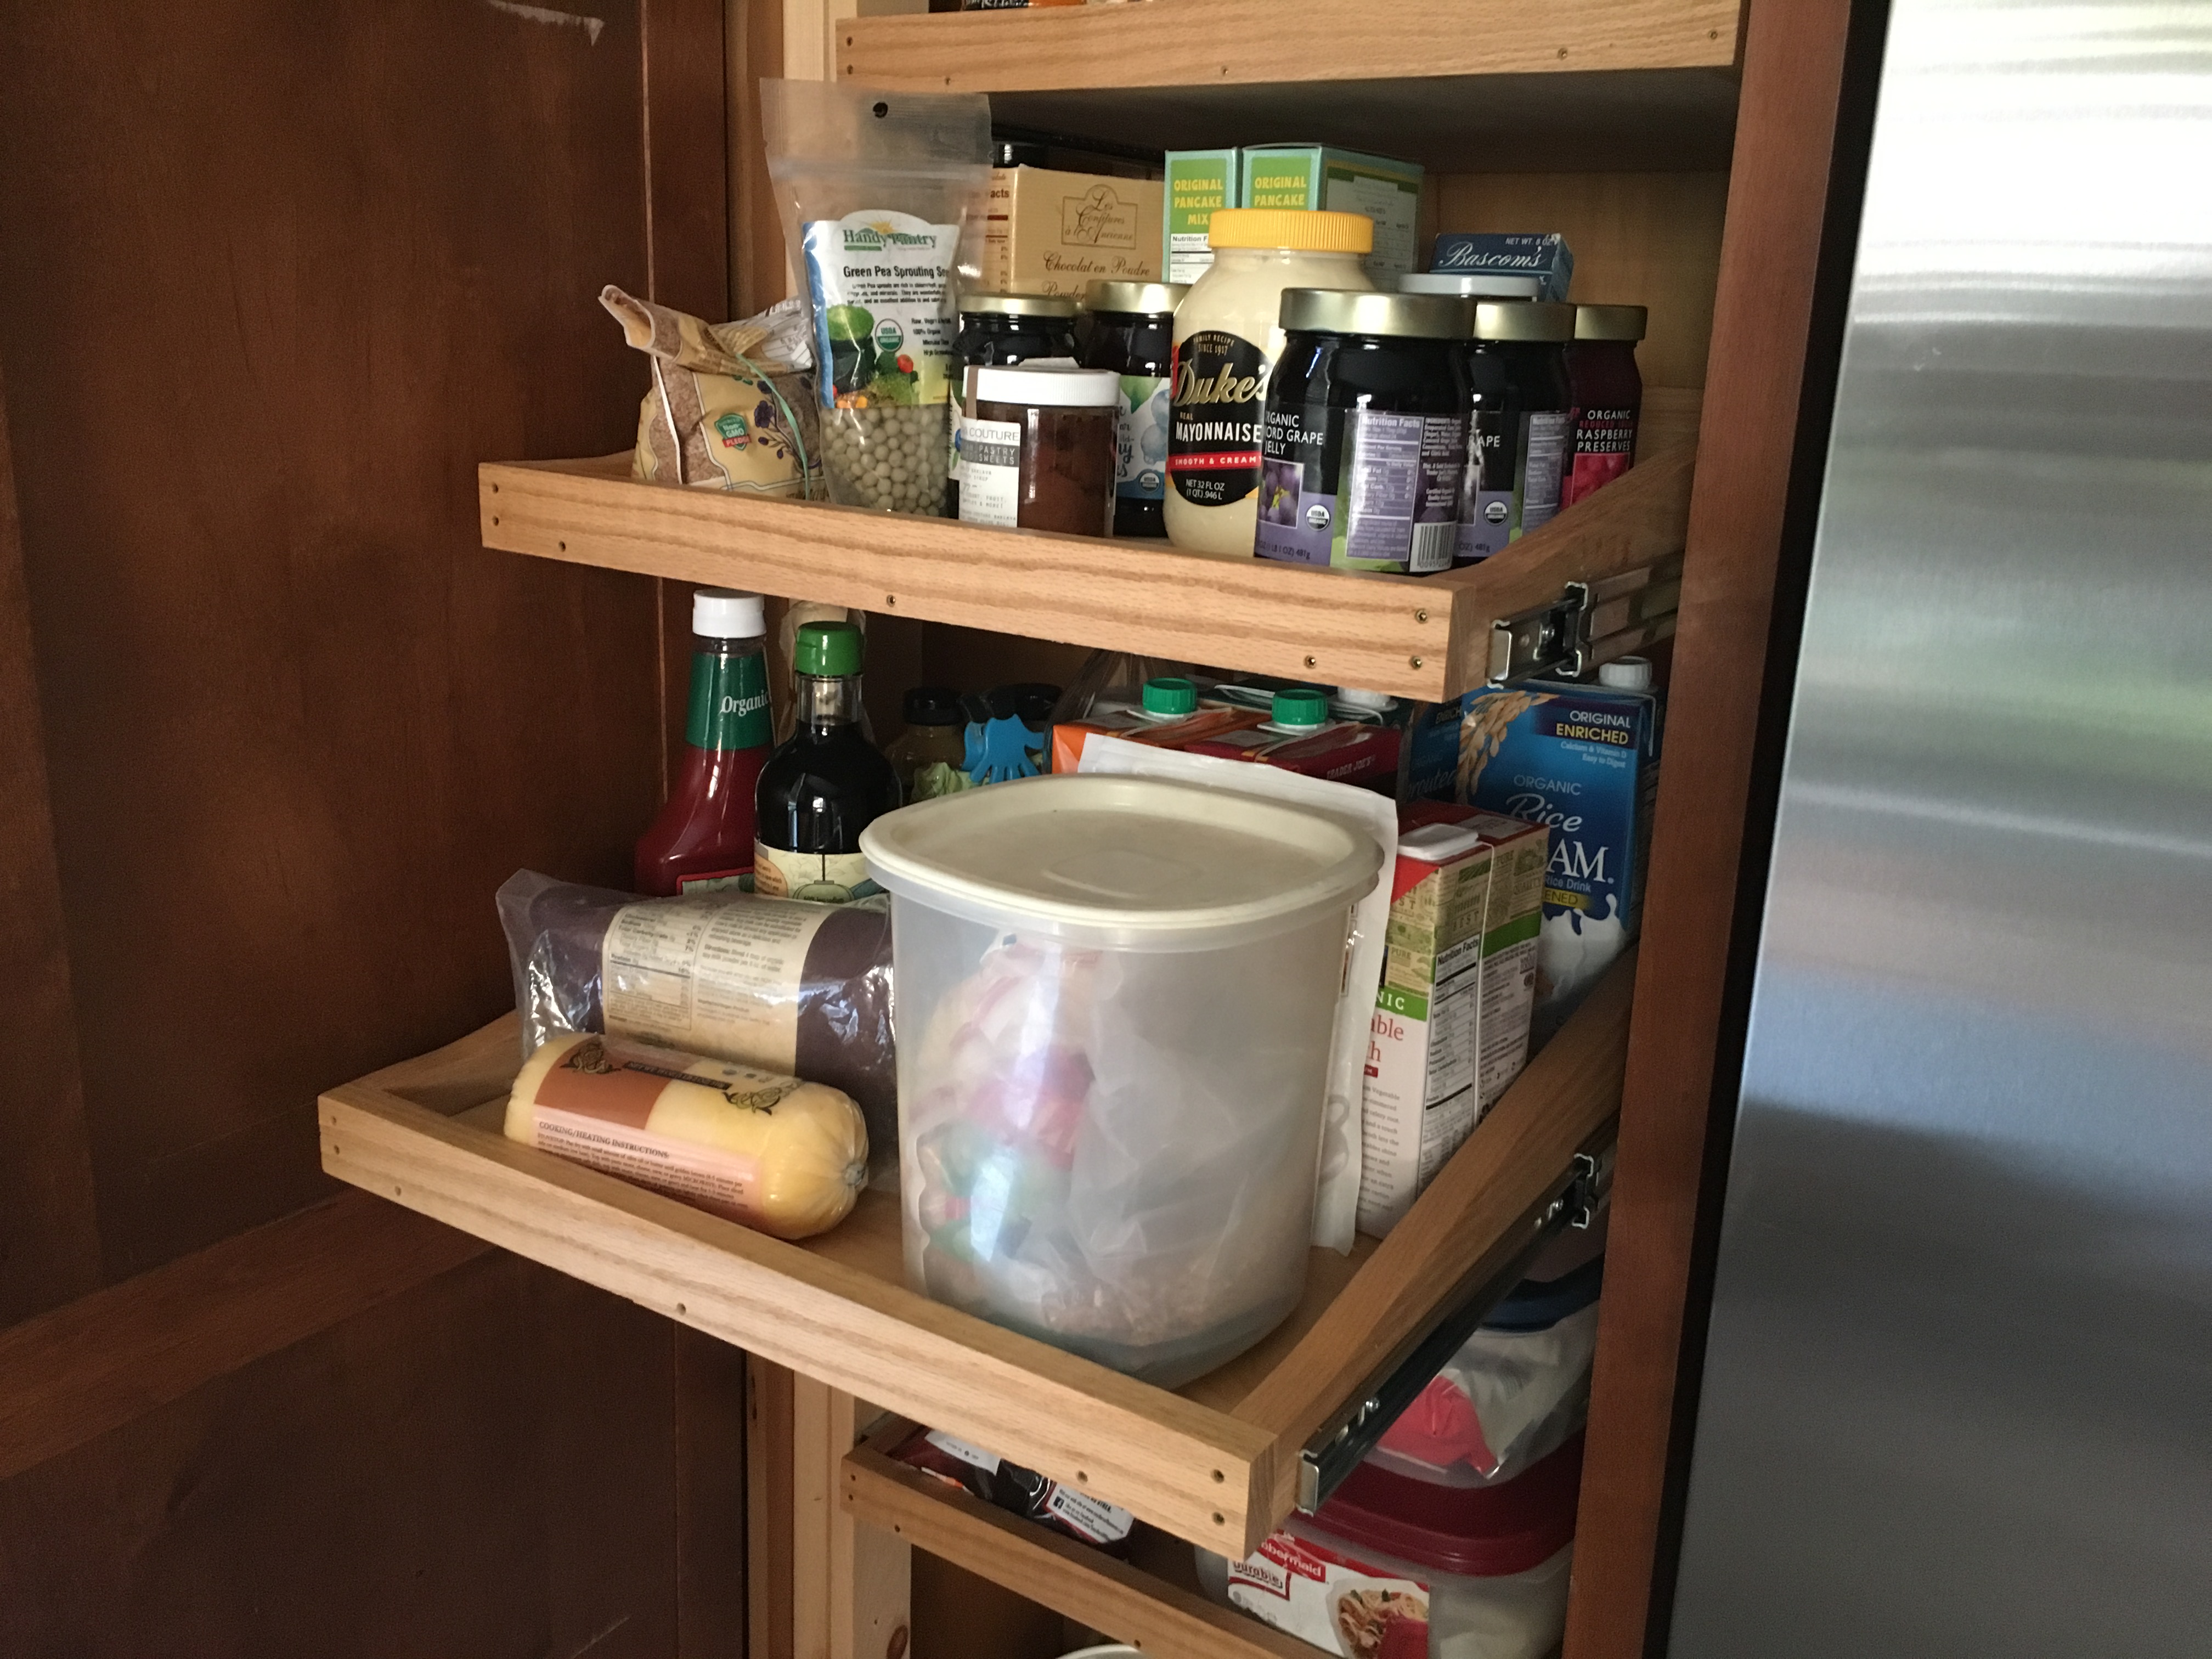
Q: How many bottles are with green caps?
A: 1